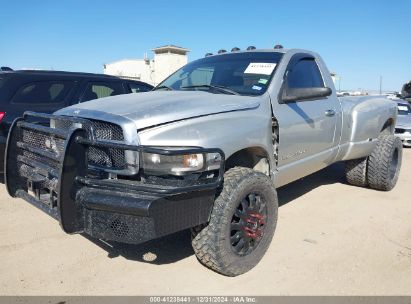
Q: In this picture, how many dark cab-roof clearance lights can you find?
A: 5